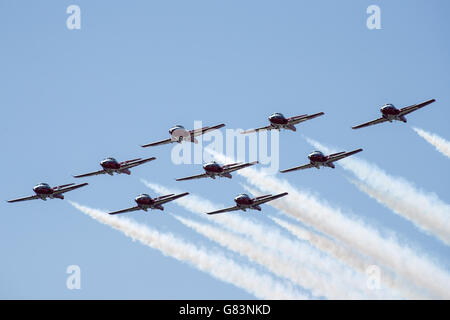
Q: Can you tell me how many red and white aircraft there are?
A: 9